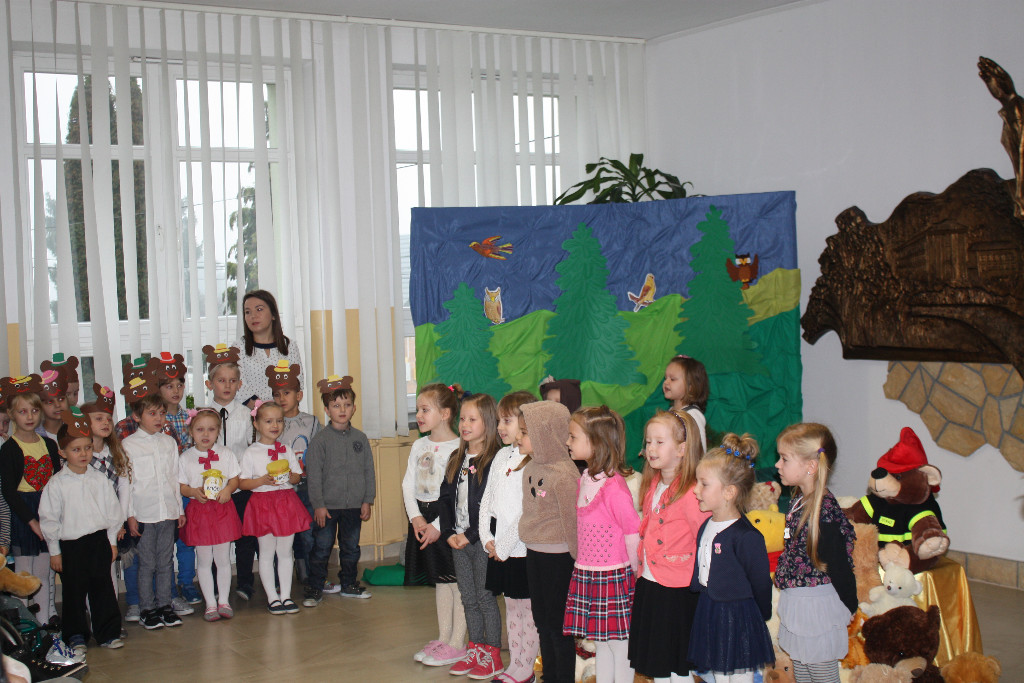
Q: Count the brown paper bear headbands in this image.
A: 12